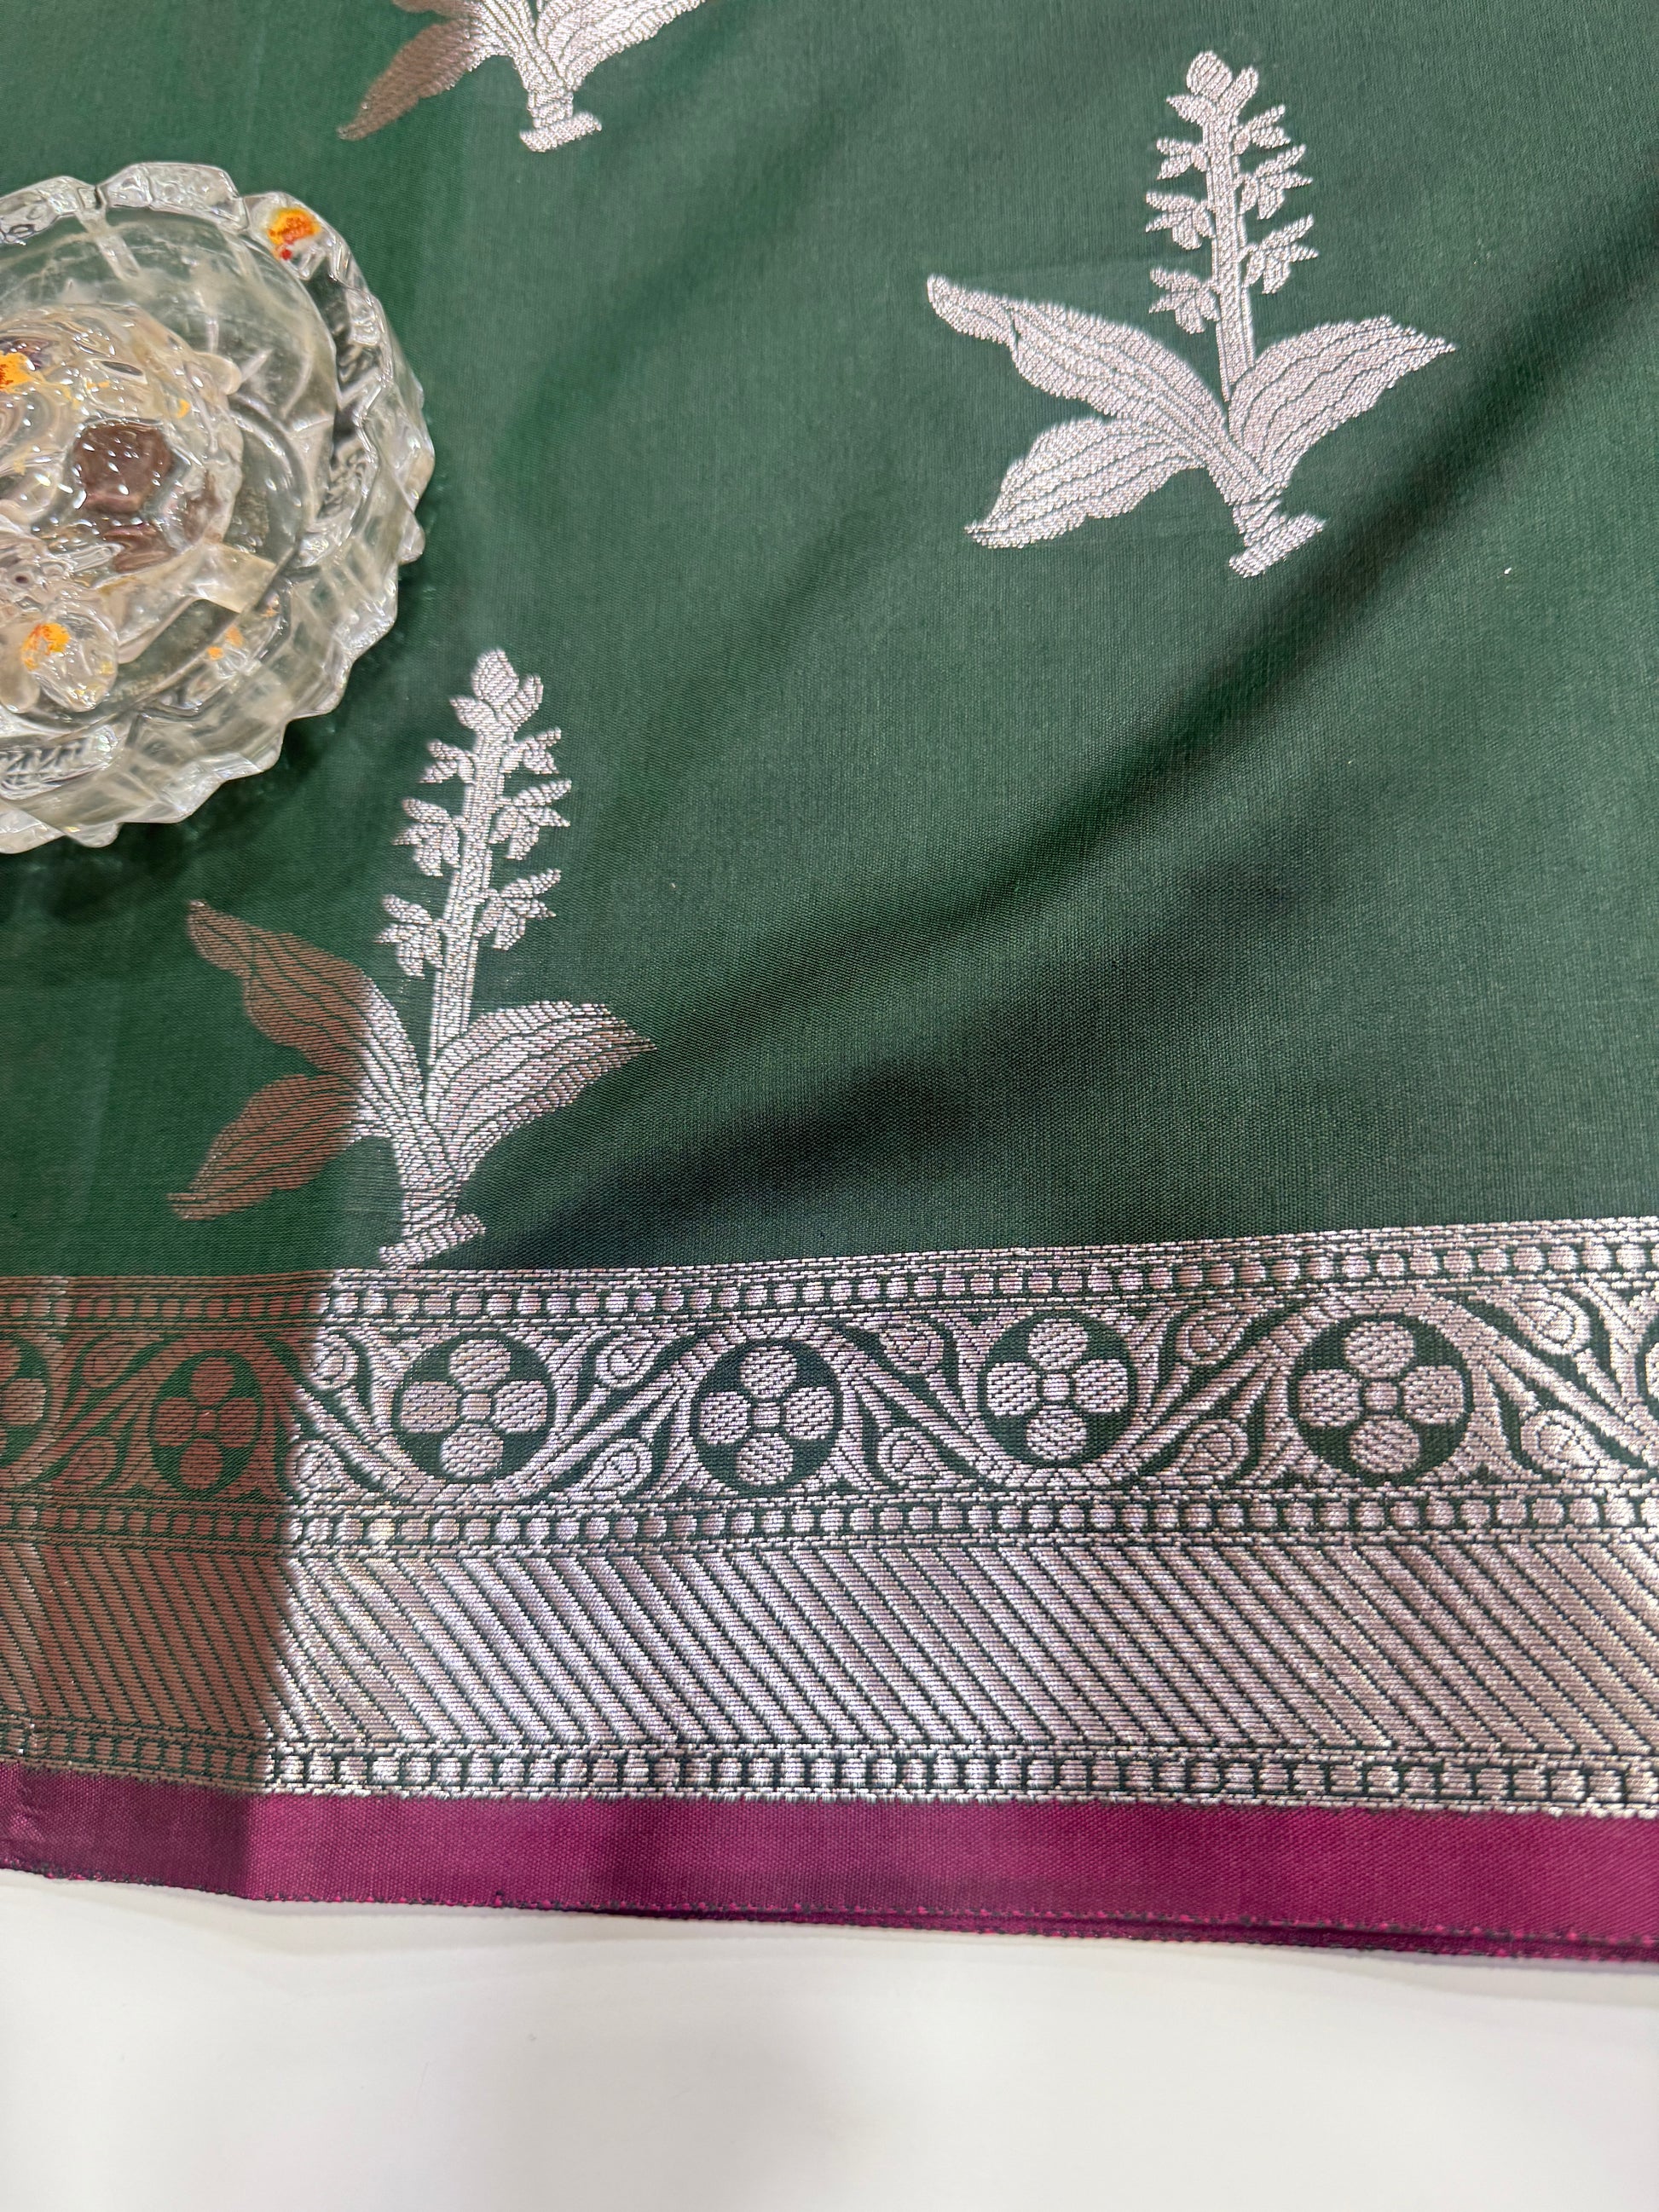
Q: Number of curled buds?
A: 12